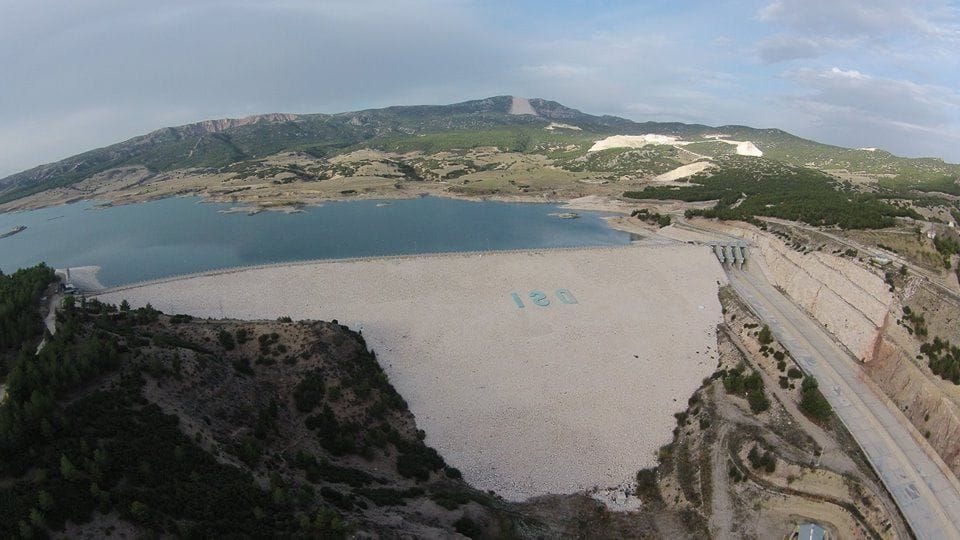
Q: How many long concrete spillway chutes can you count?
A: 1